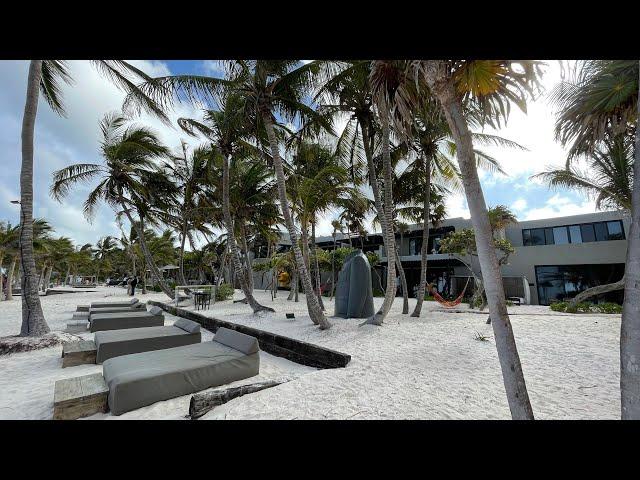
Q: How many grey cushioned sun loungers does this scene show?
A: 5